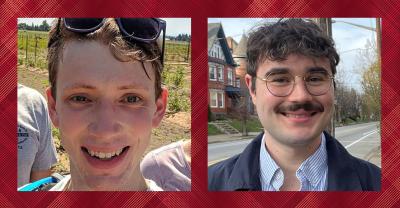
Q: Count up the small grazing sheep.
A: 0